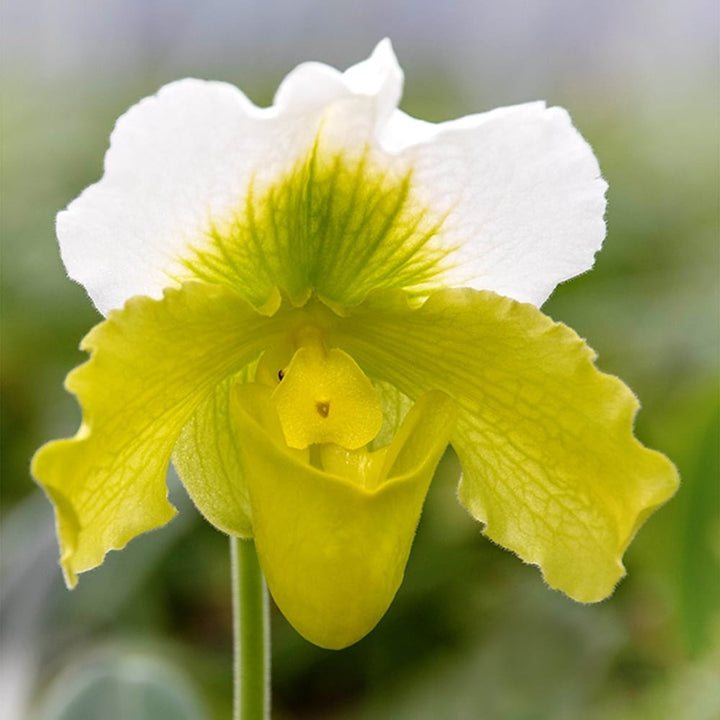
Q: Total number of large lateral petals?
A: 2